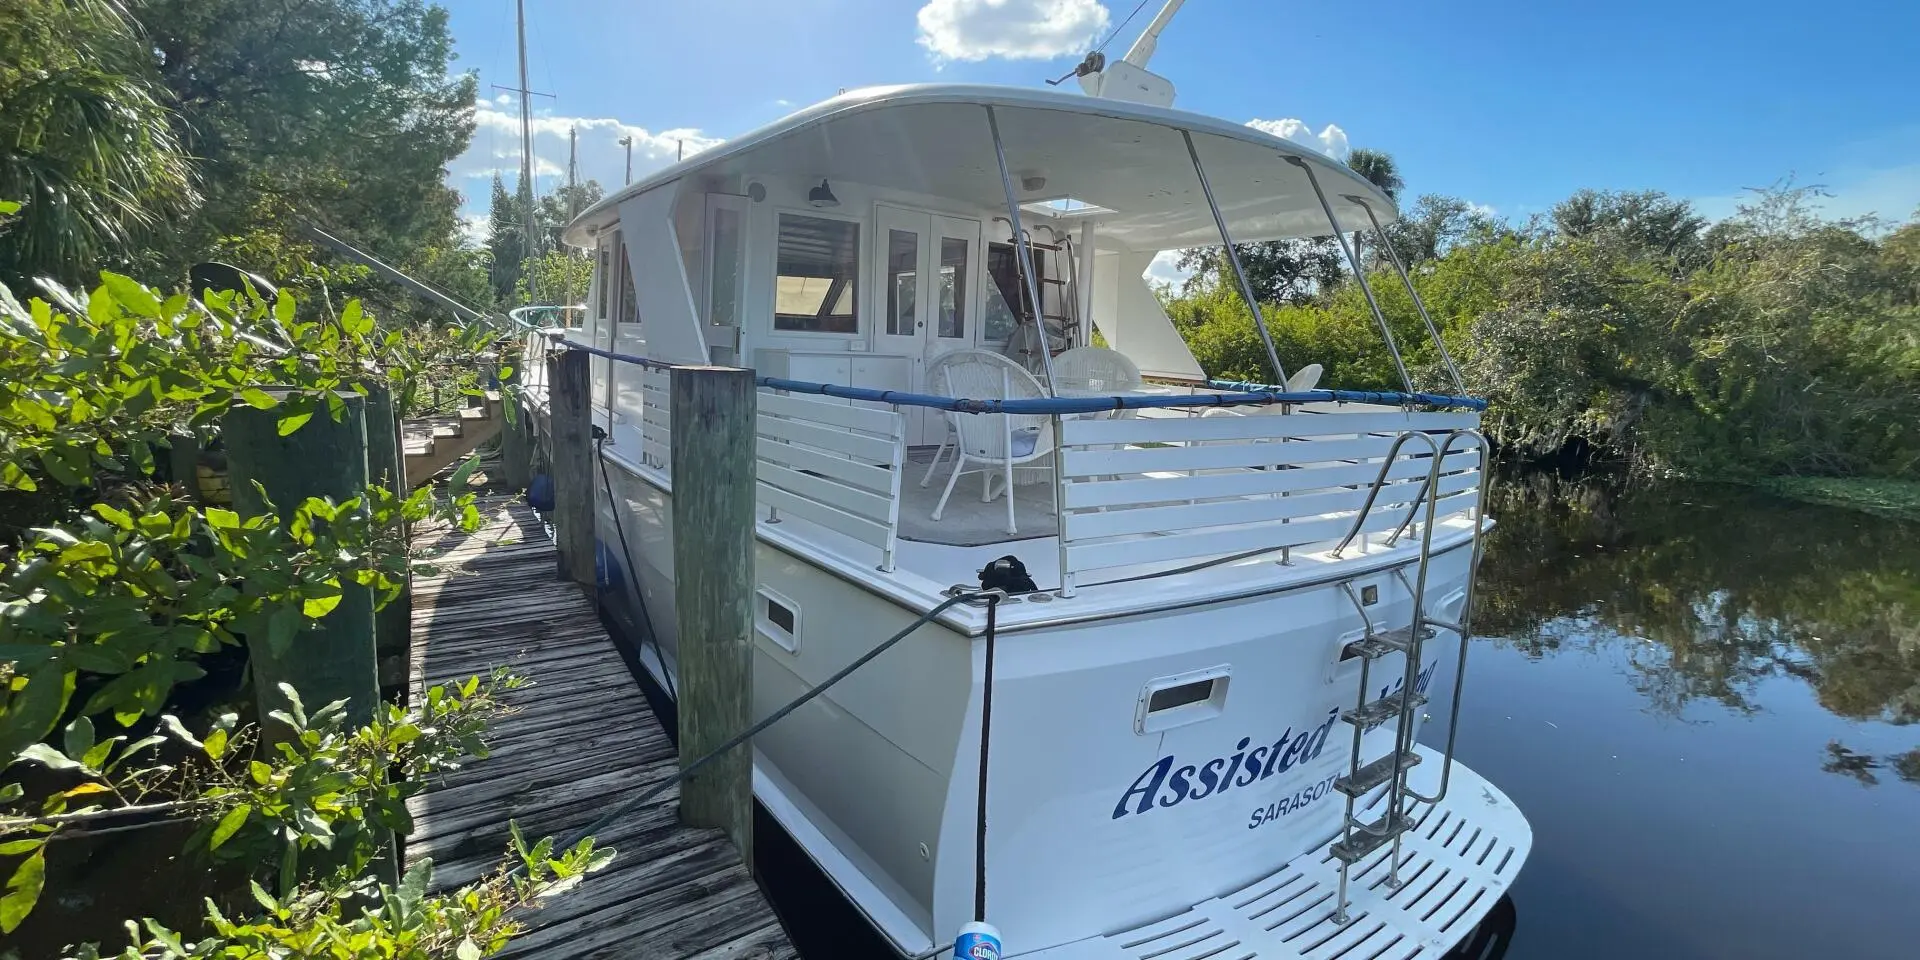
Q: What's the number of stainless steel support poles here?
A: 4